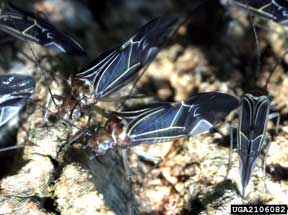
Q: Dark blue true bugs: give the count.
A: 6